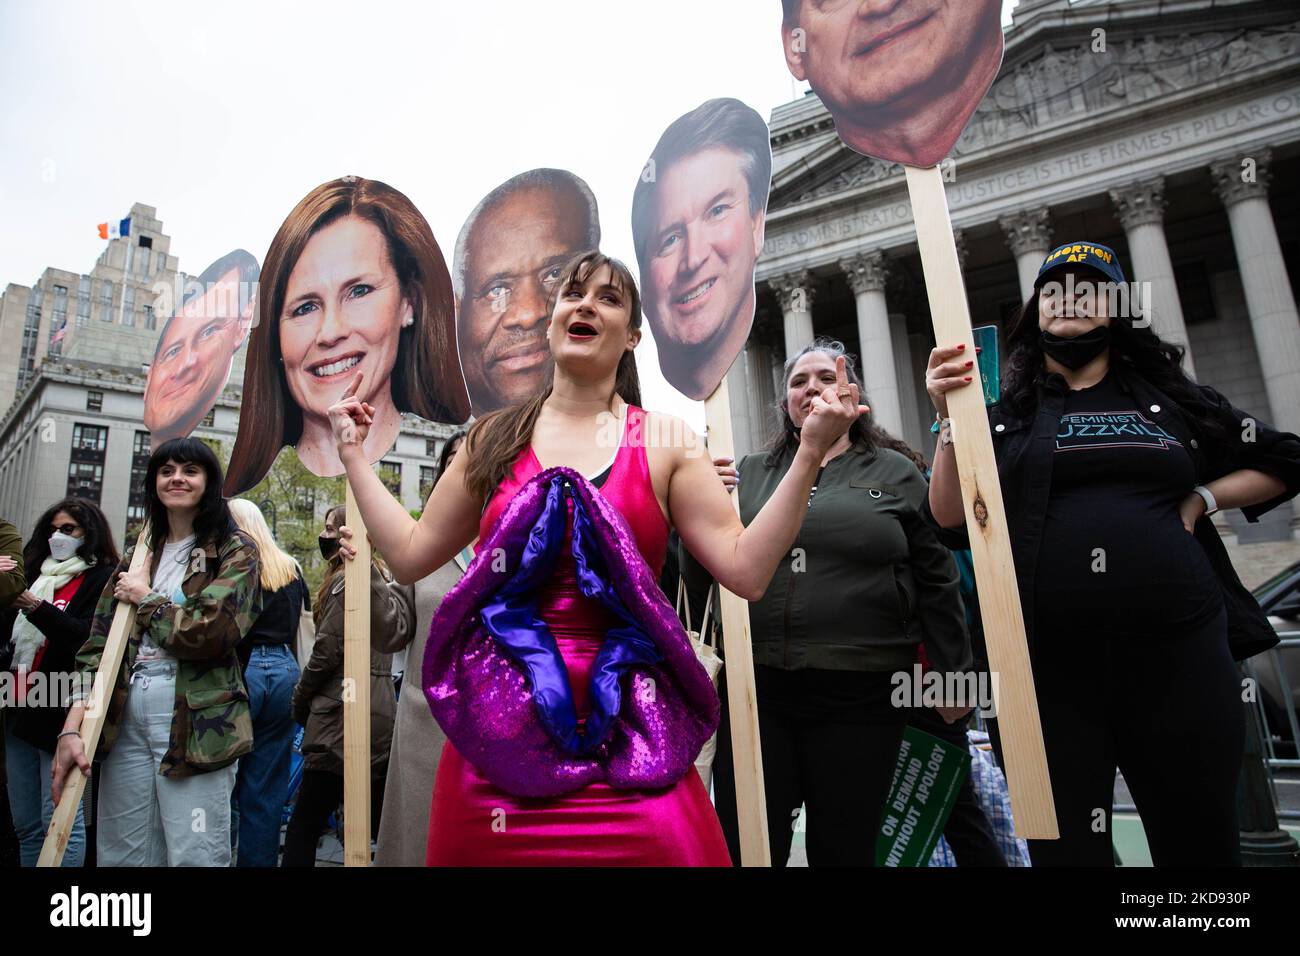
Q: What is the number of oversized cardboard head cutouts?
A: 5